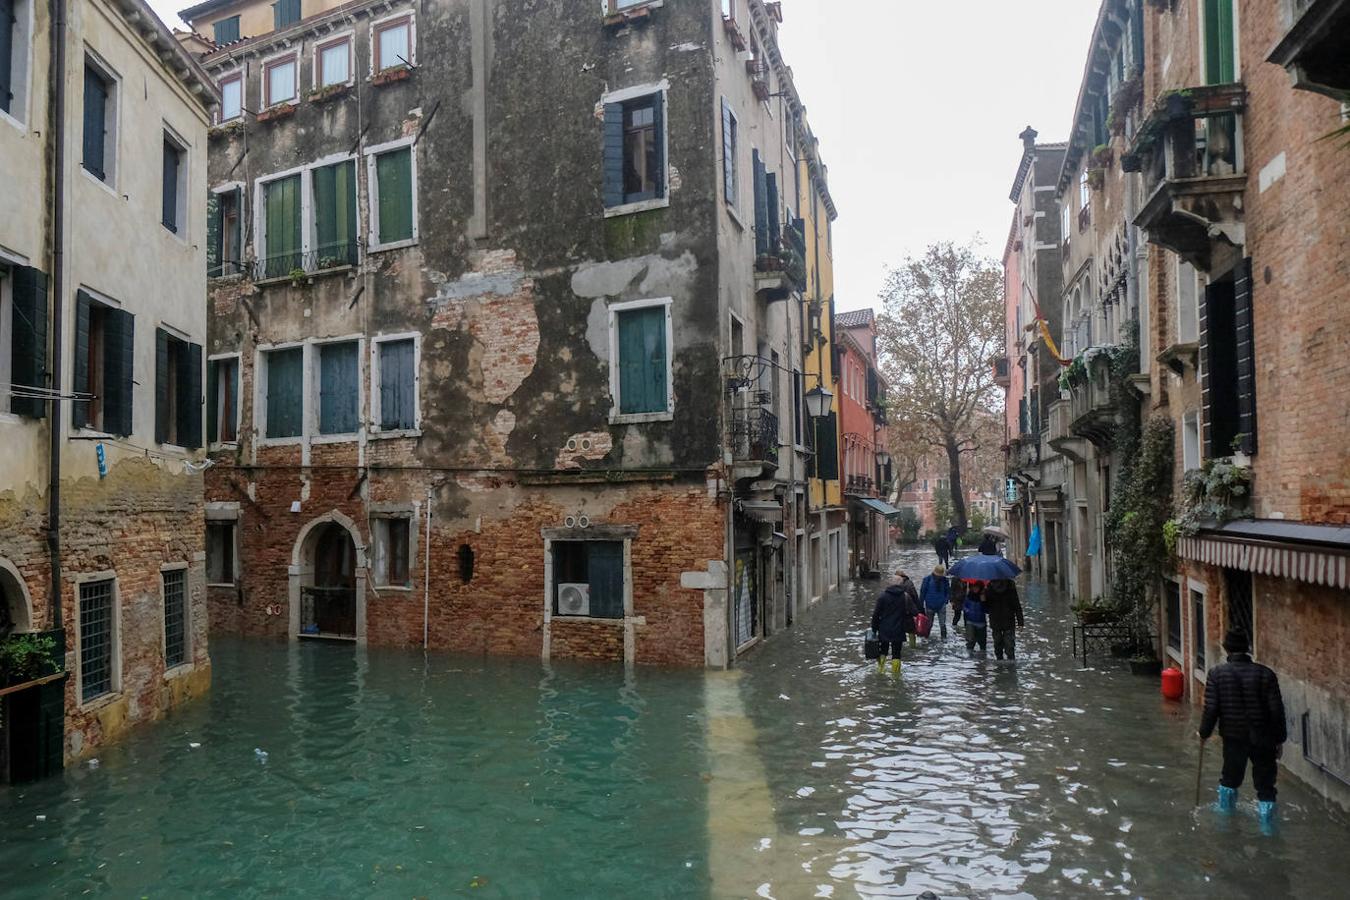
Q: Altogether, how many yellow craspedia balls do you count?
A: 0